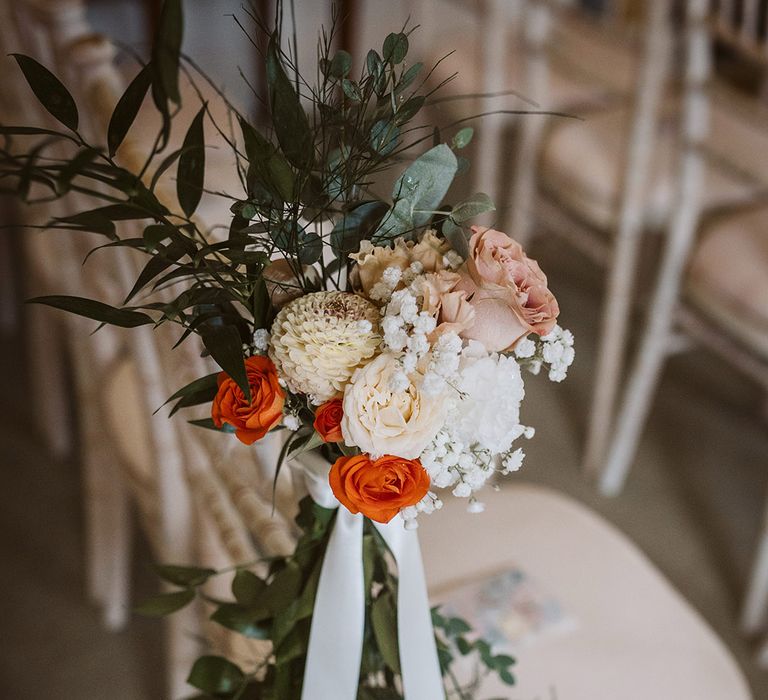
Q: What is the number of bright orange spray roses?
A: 3